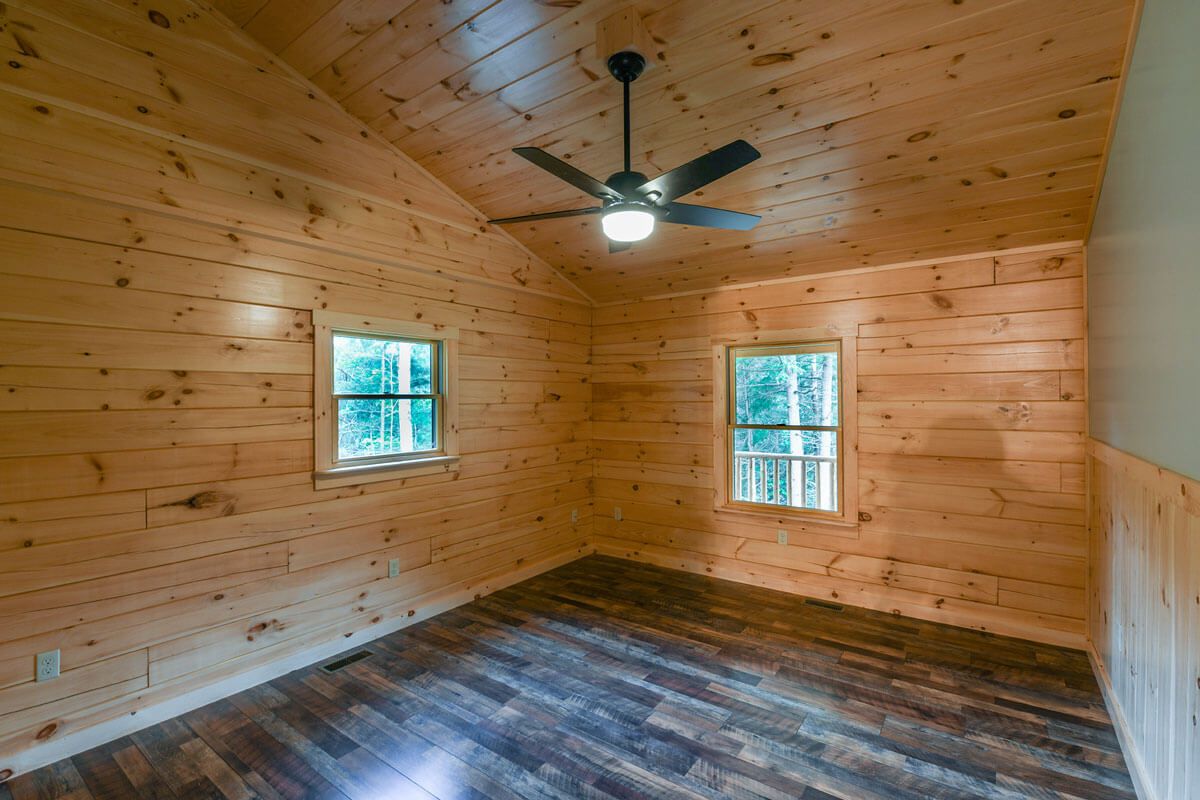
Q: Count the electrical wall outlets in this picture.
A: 5